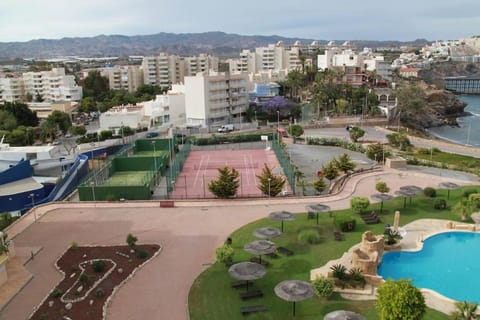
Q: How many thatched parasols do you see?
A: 11